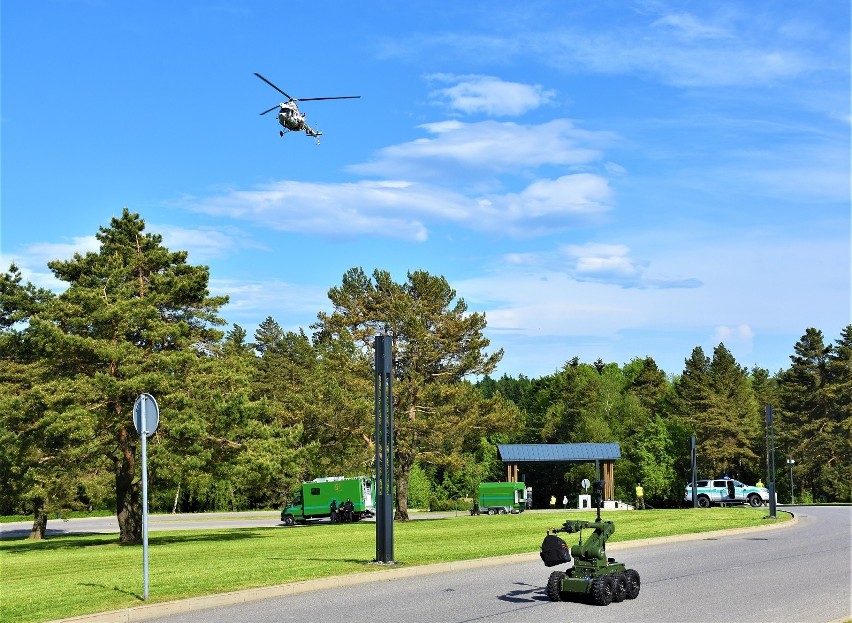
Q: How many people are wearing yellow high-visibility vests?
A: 3